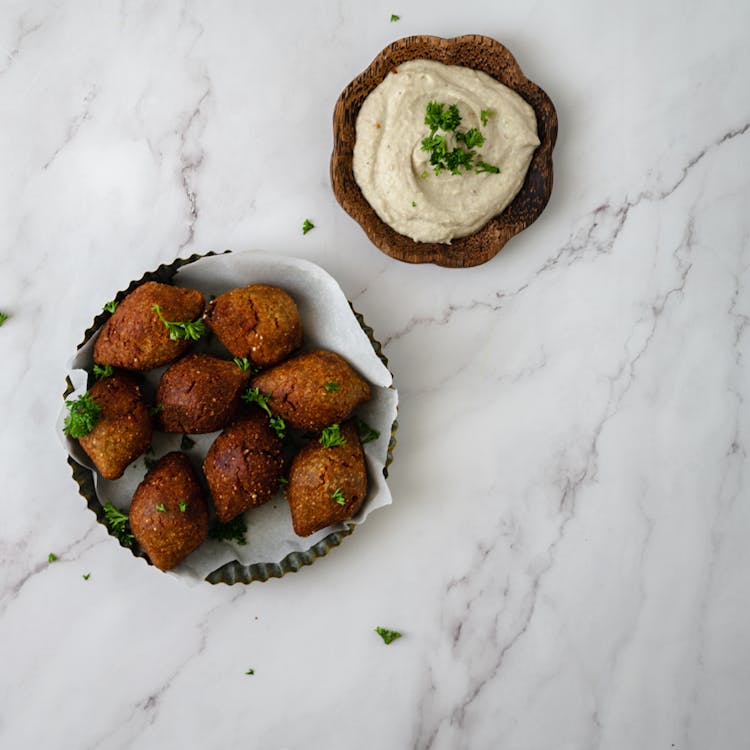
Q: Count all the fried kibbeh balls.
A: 8